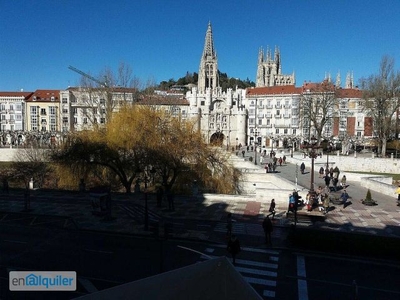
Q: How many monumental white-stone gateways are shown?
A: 1